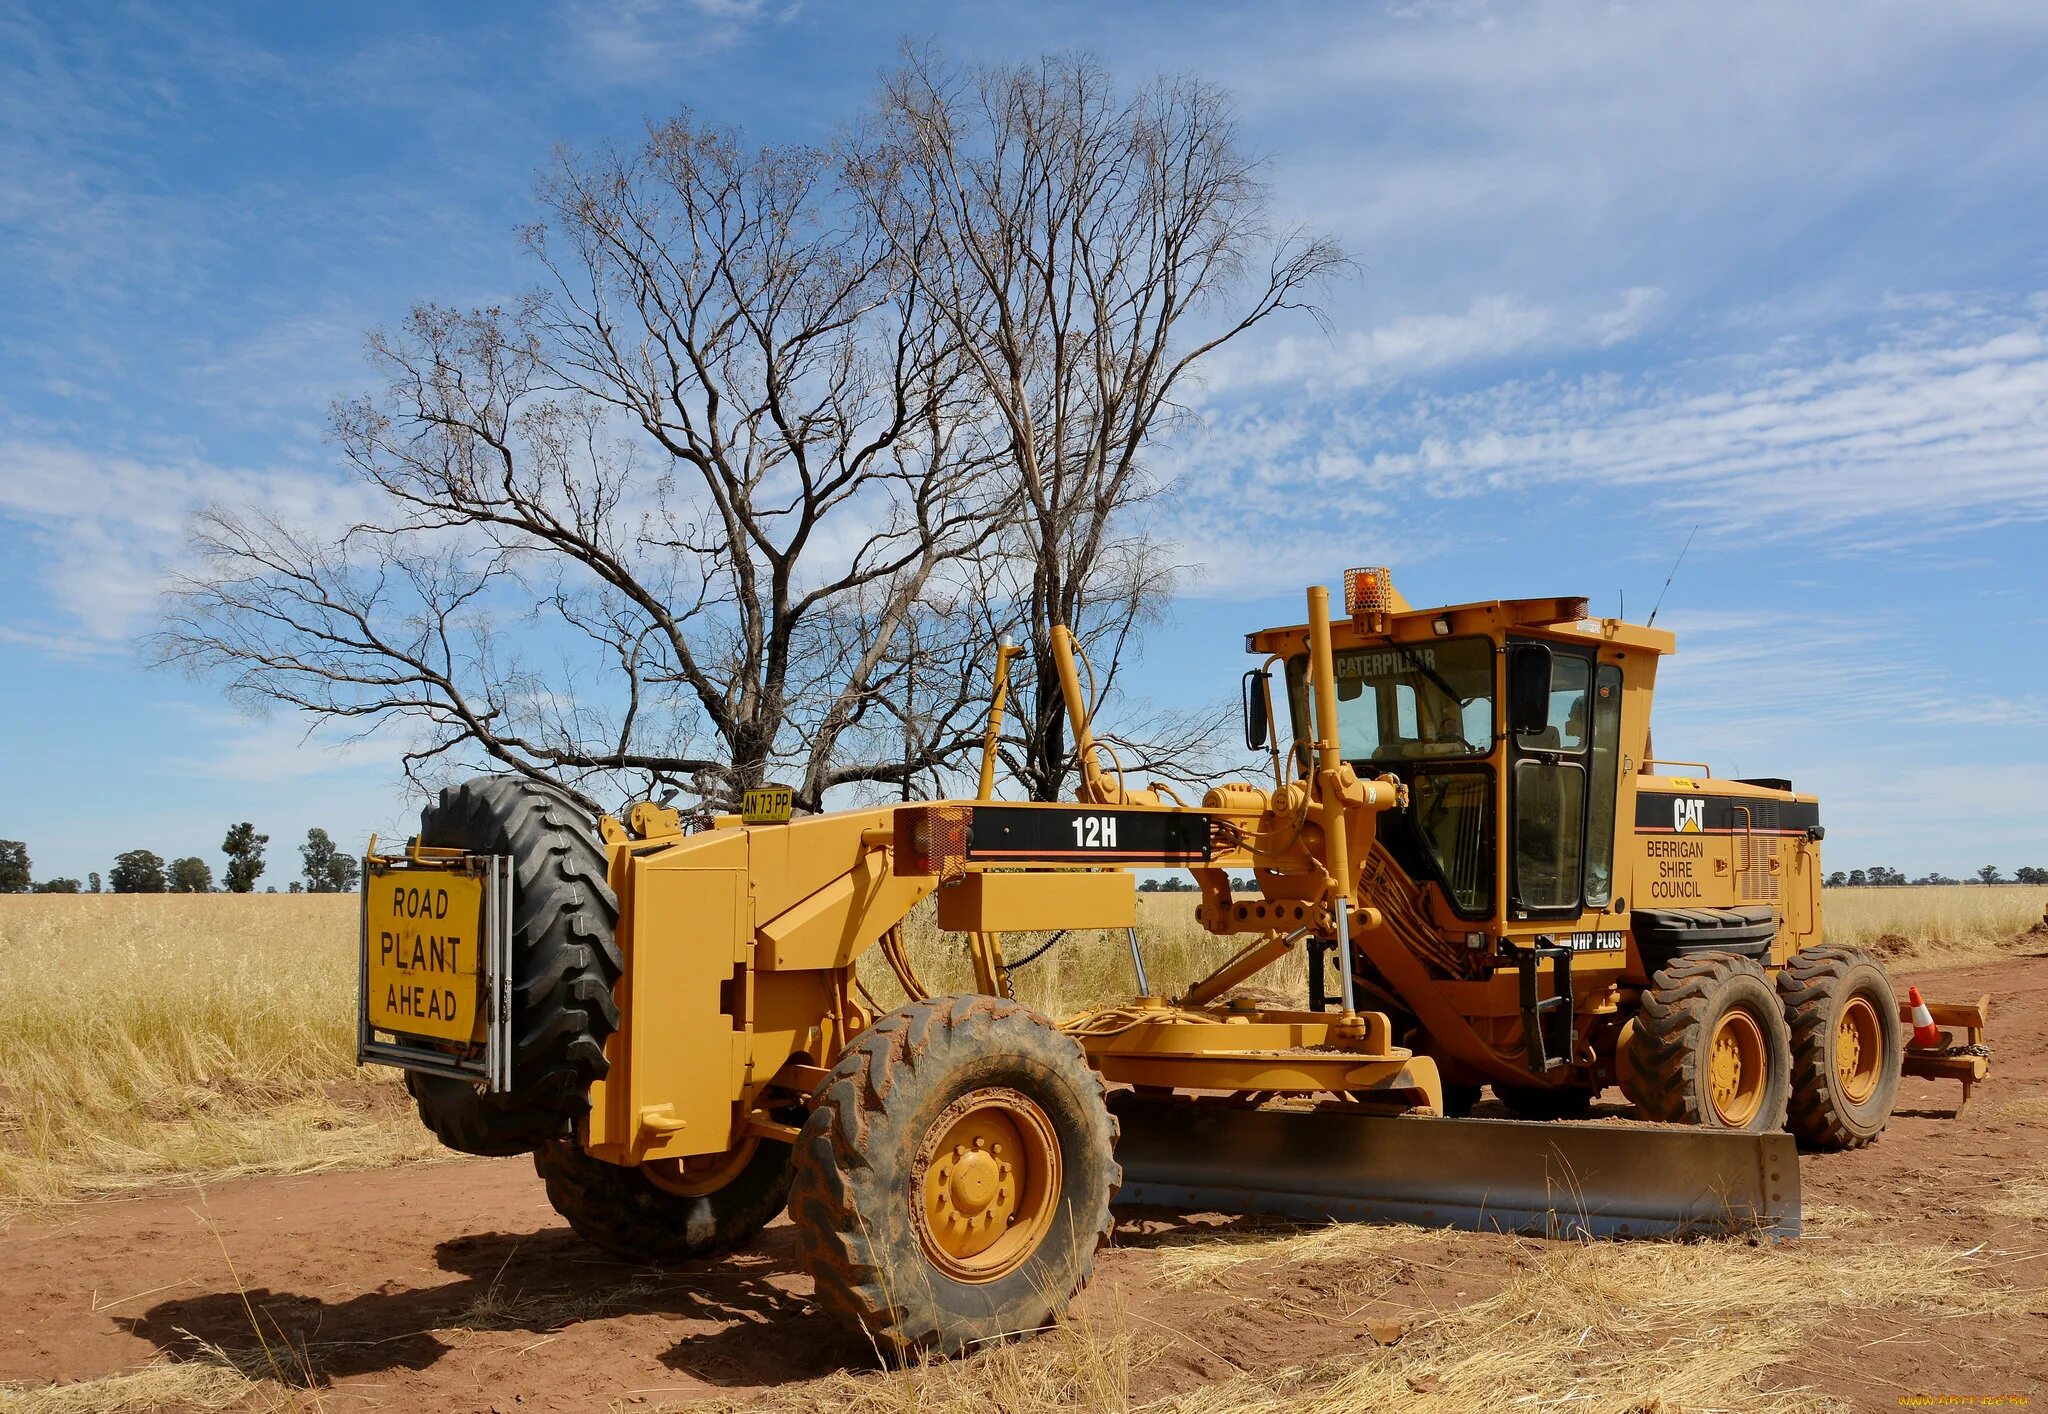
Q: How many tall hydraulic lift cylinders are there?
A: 2